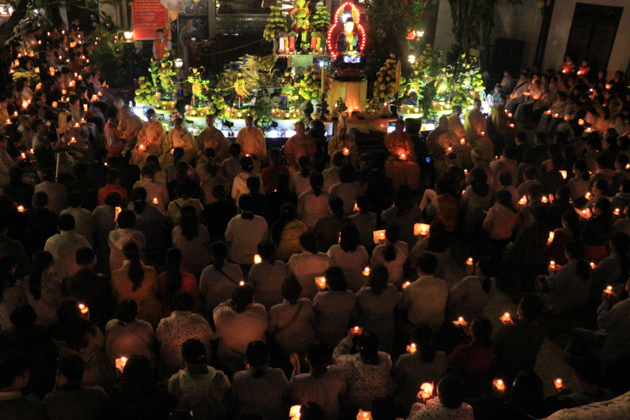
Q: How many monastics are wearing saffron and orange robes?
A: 13